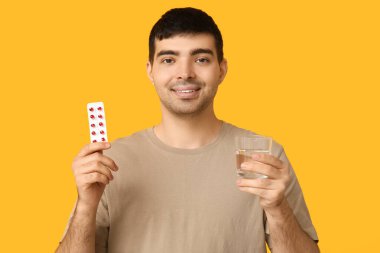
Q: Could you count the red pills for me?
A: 10